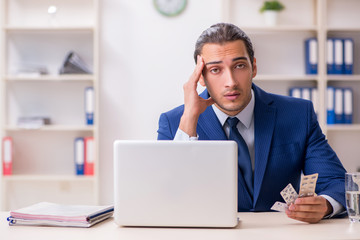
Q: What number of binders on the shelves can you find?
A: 14